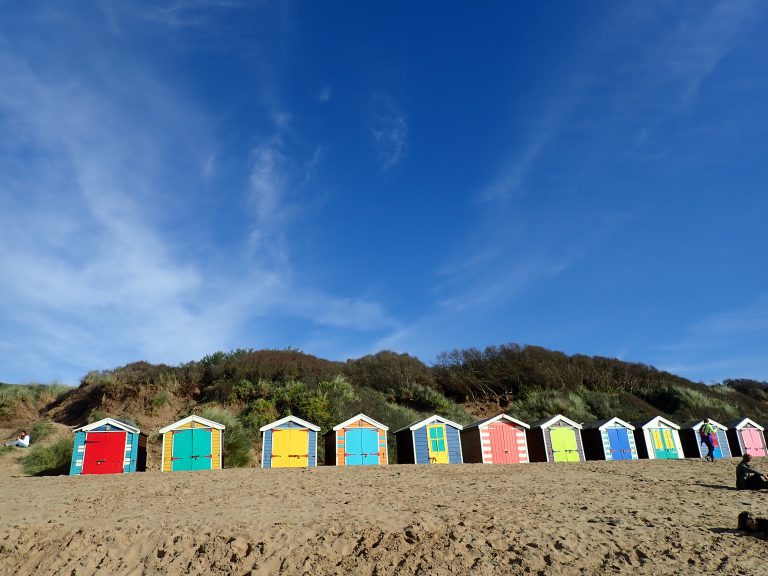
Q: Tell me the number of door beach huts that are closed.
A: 11